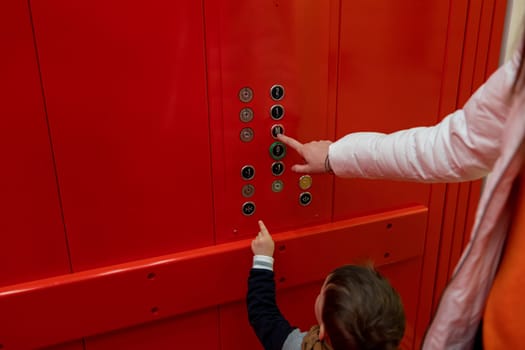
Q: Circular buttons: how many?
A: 14